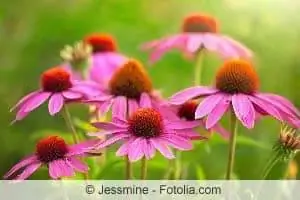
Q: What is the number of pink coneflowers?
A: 8